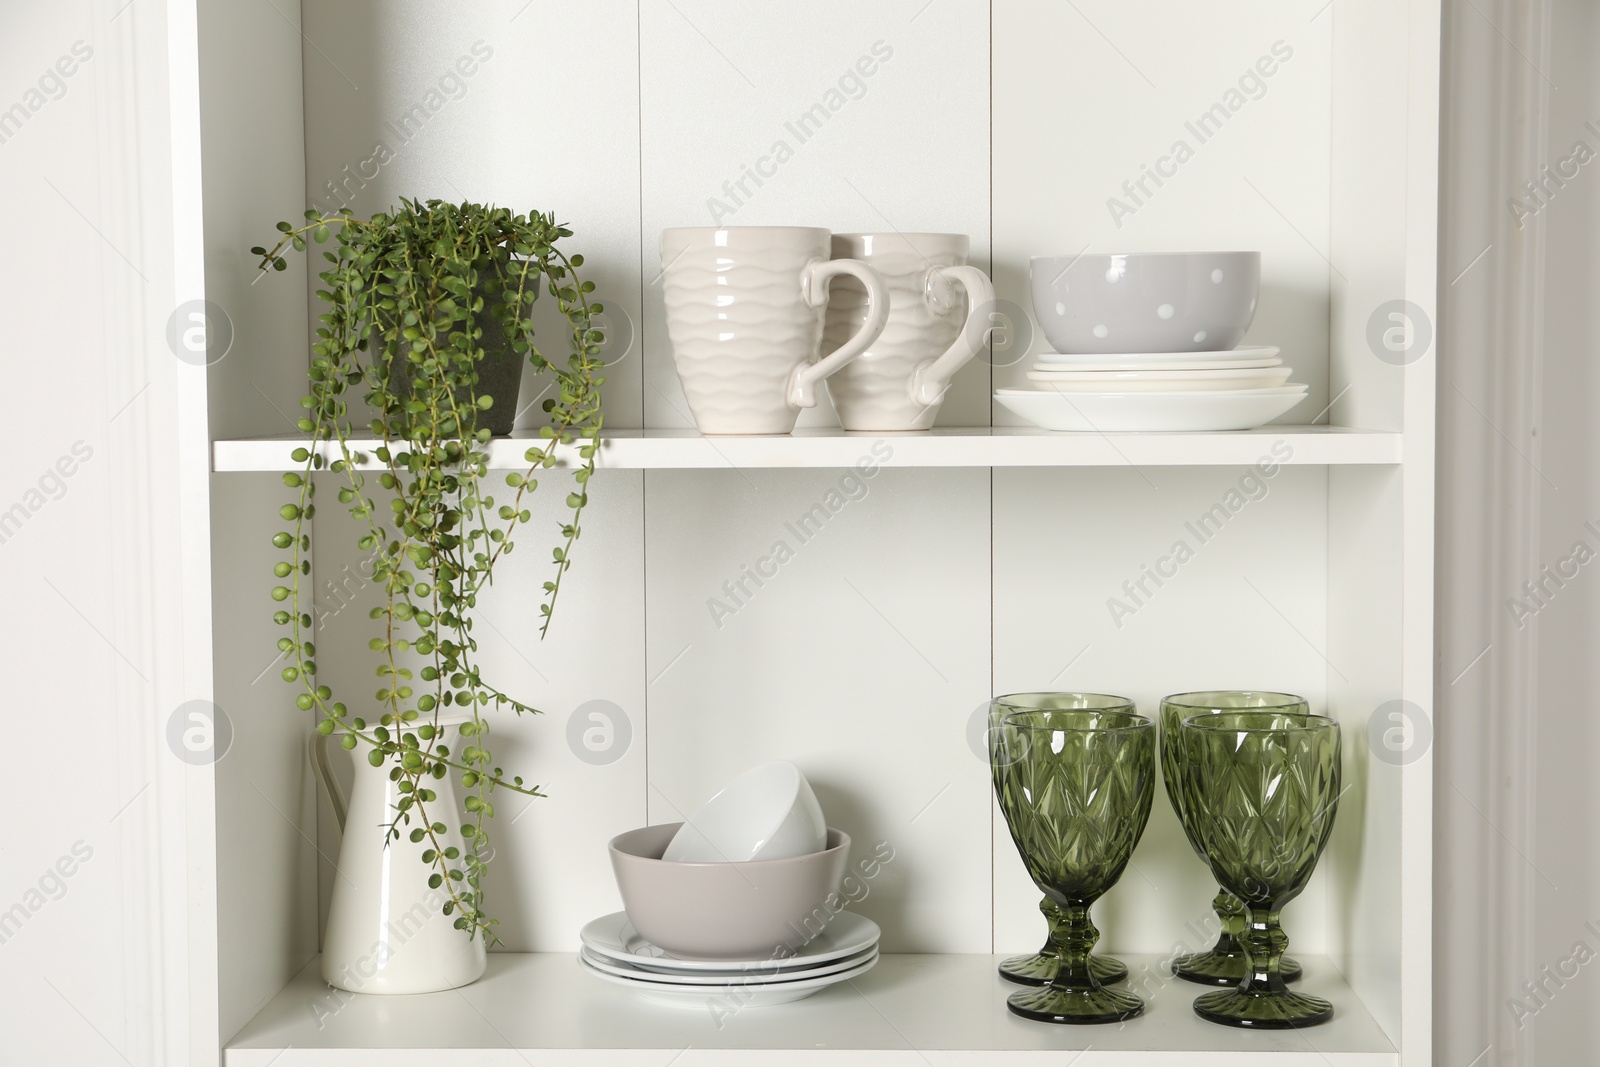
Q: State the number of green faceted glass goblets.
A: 4